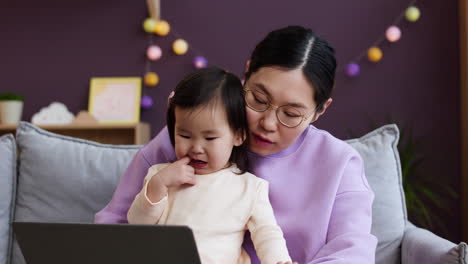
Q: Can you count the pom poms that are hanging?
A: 11